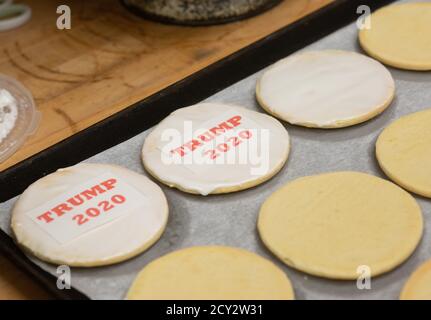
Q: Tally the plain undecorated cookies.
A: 5